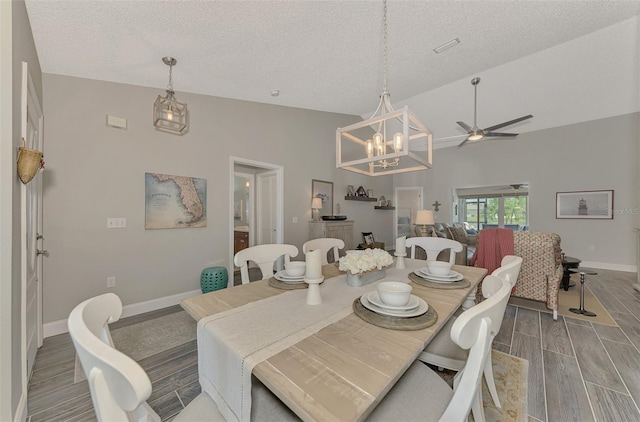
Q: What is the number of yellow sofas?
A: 0